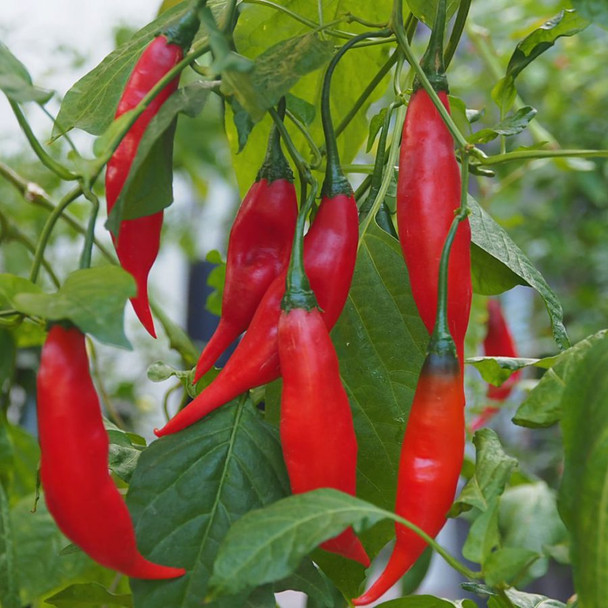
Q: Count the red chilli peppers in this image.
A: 8